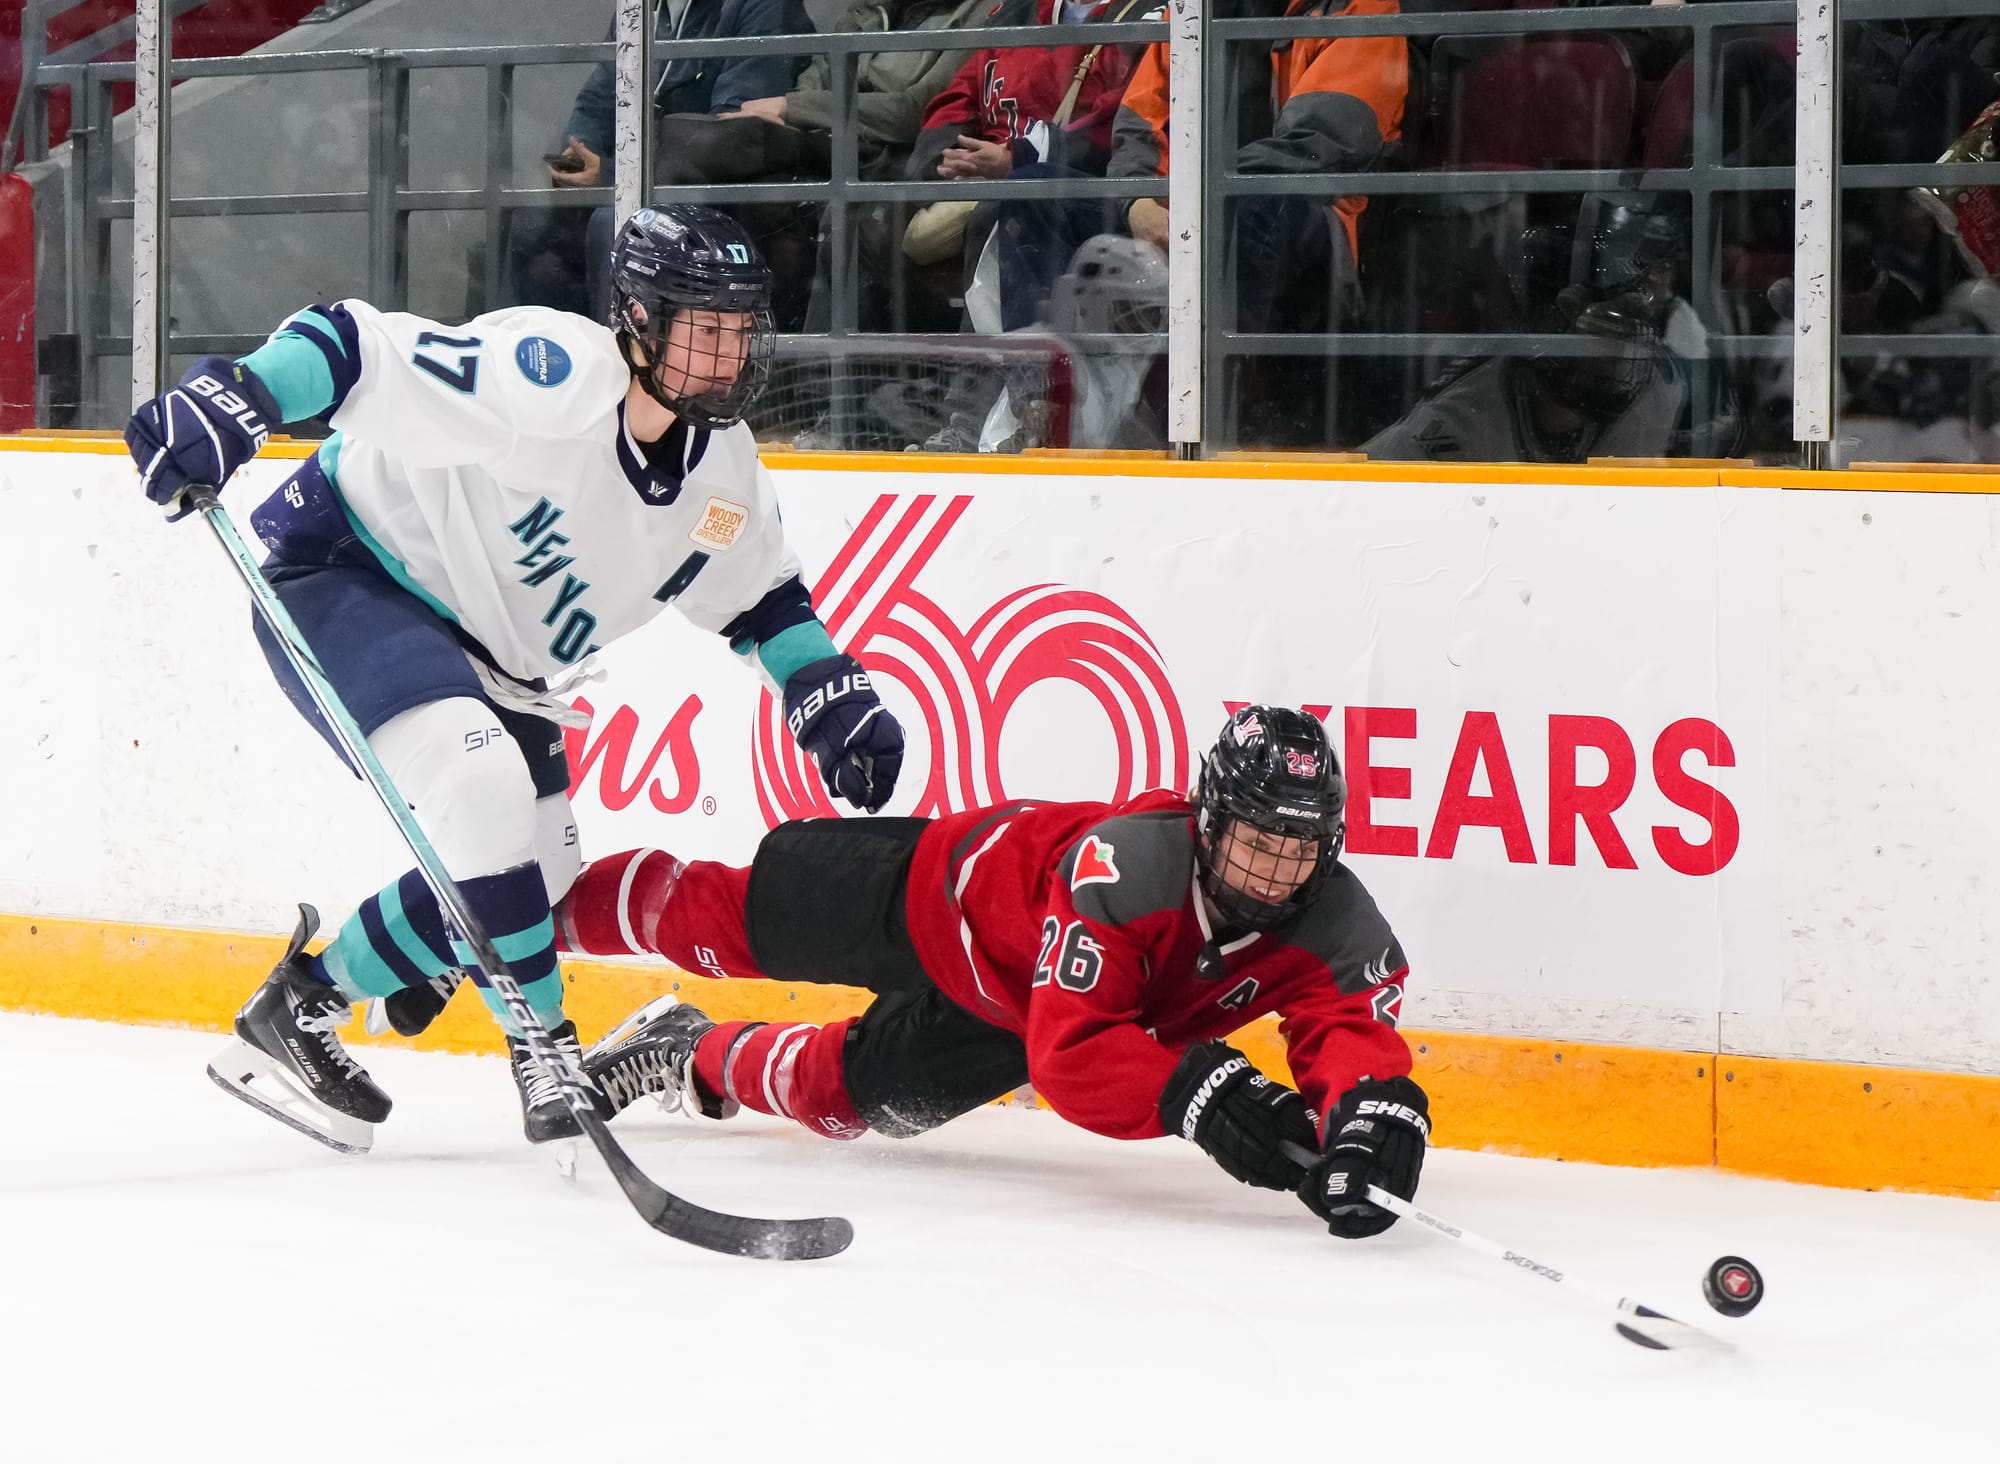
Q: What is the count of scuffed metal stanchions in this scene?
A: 4